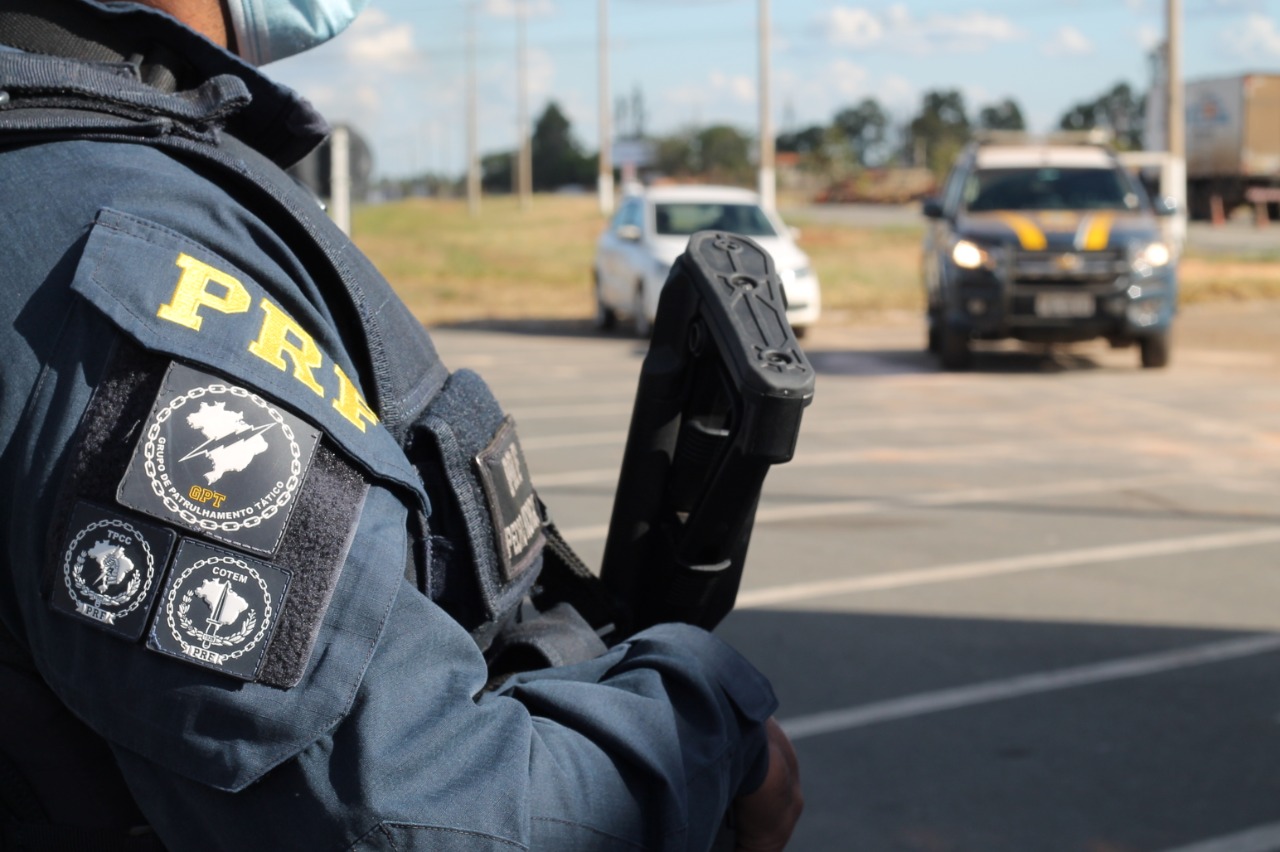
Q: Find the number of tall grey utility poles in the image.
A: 5